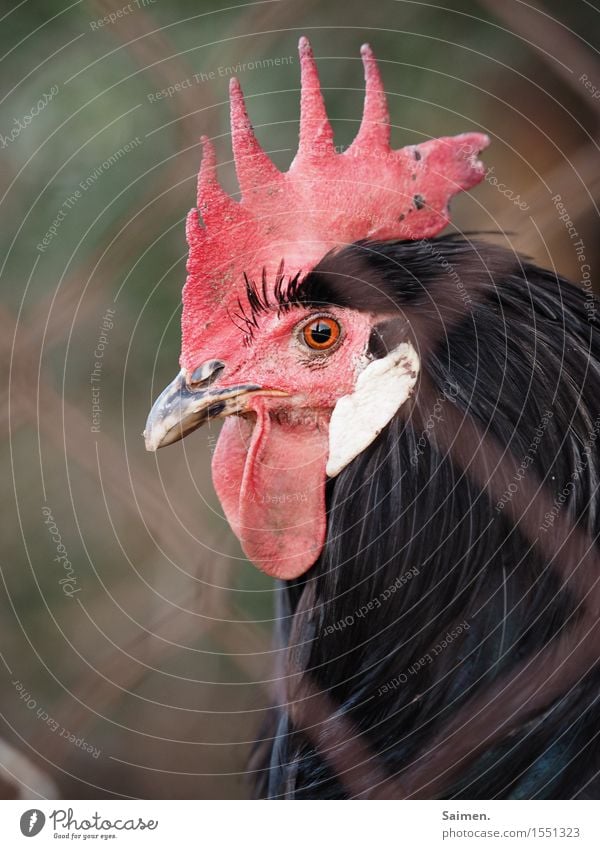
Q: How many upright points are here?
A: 4